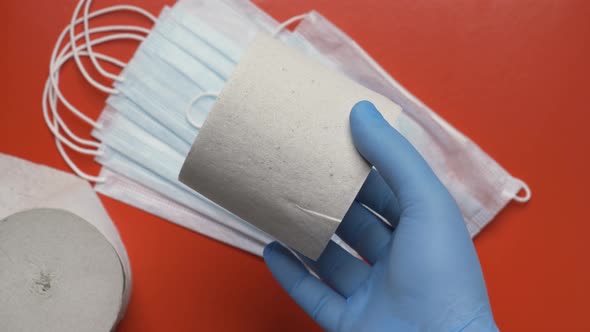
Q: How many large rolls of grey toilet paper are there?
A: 1